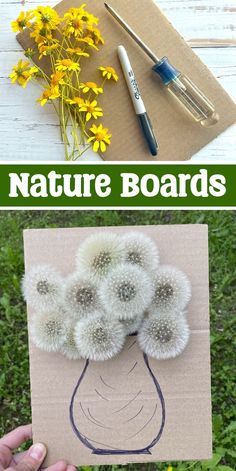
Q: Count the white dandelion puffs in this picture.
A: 11